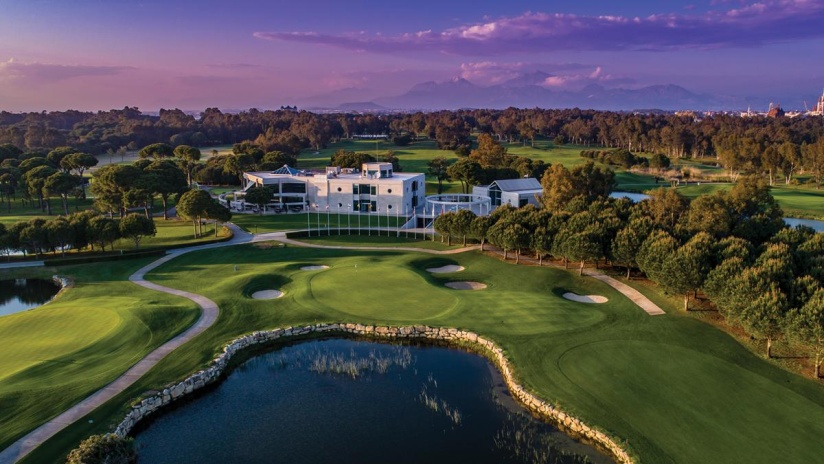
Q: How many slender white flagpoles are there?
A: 15